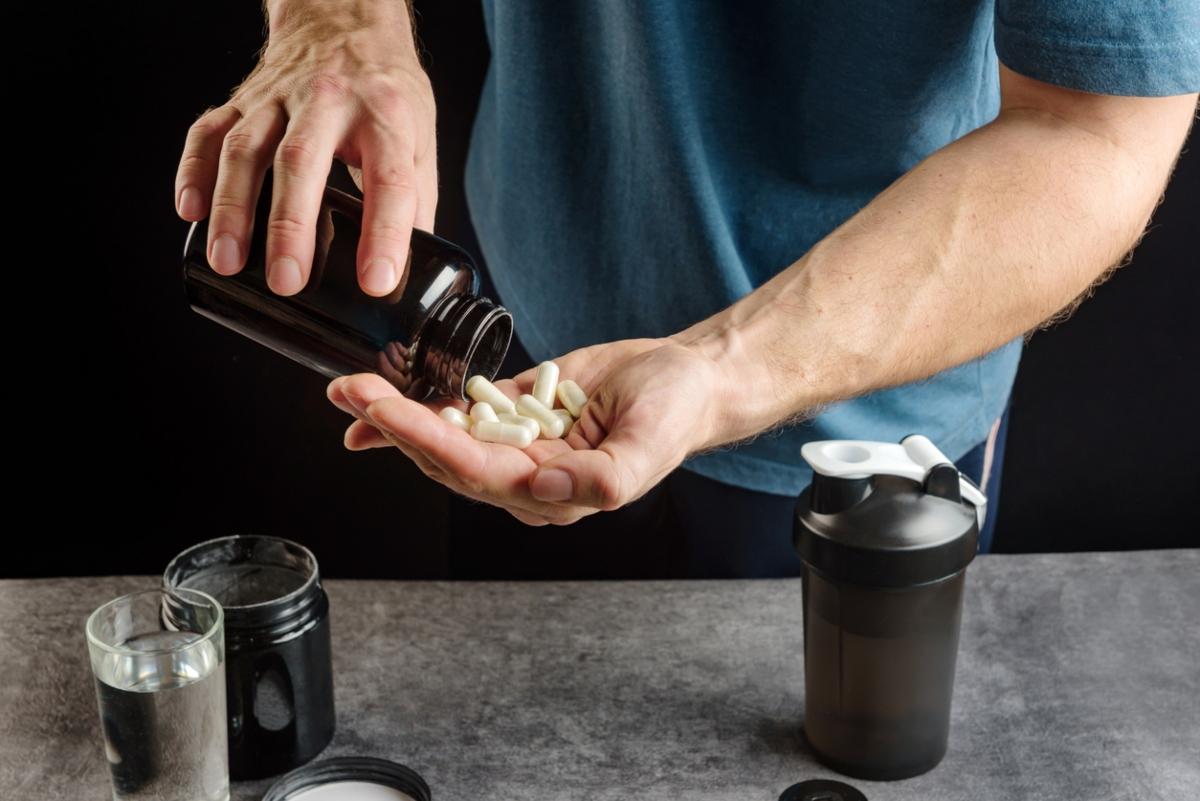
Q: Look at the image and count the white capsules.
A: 9